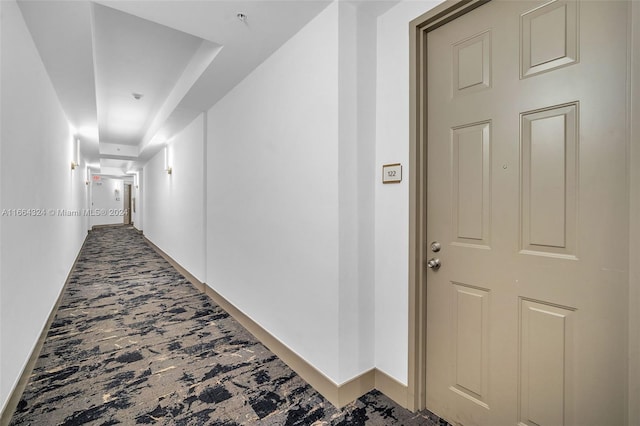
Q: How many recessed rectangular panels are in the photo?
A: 6